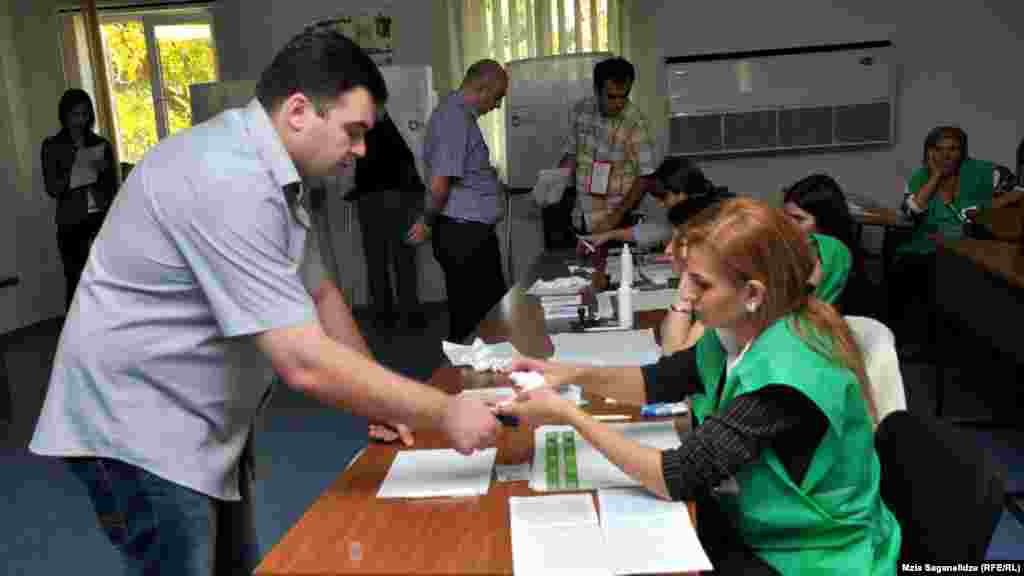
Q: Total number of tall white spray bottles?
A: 2